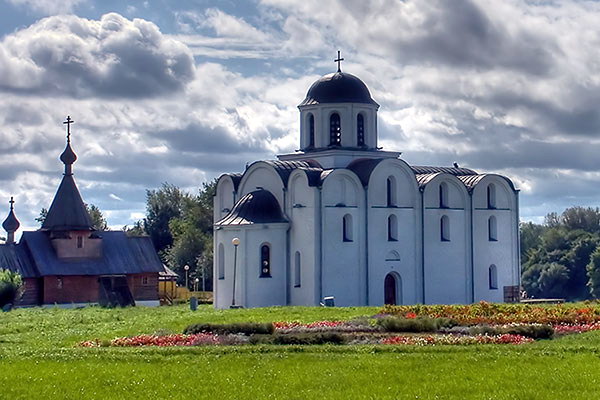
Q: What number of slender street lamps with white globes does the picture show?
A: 3